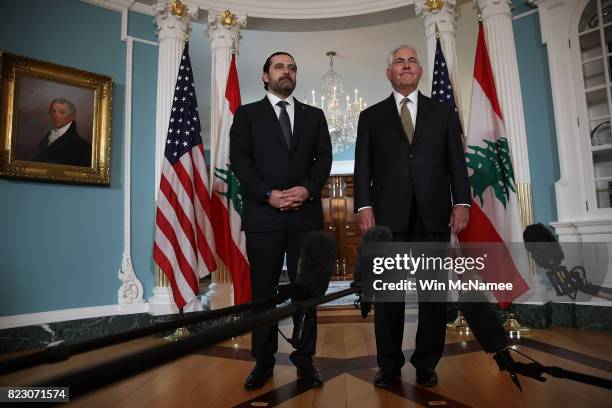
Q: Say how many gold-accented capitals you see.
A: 3